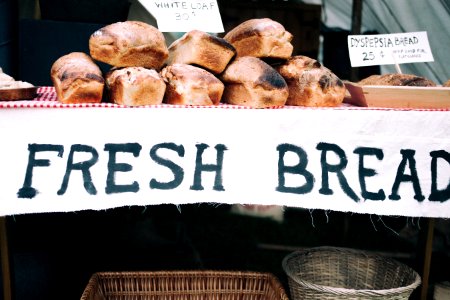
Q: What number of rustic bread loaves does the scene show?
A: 8